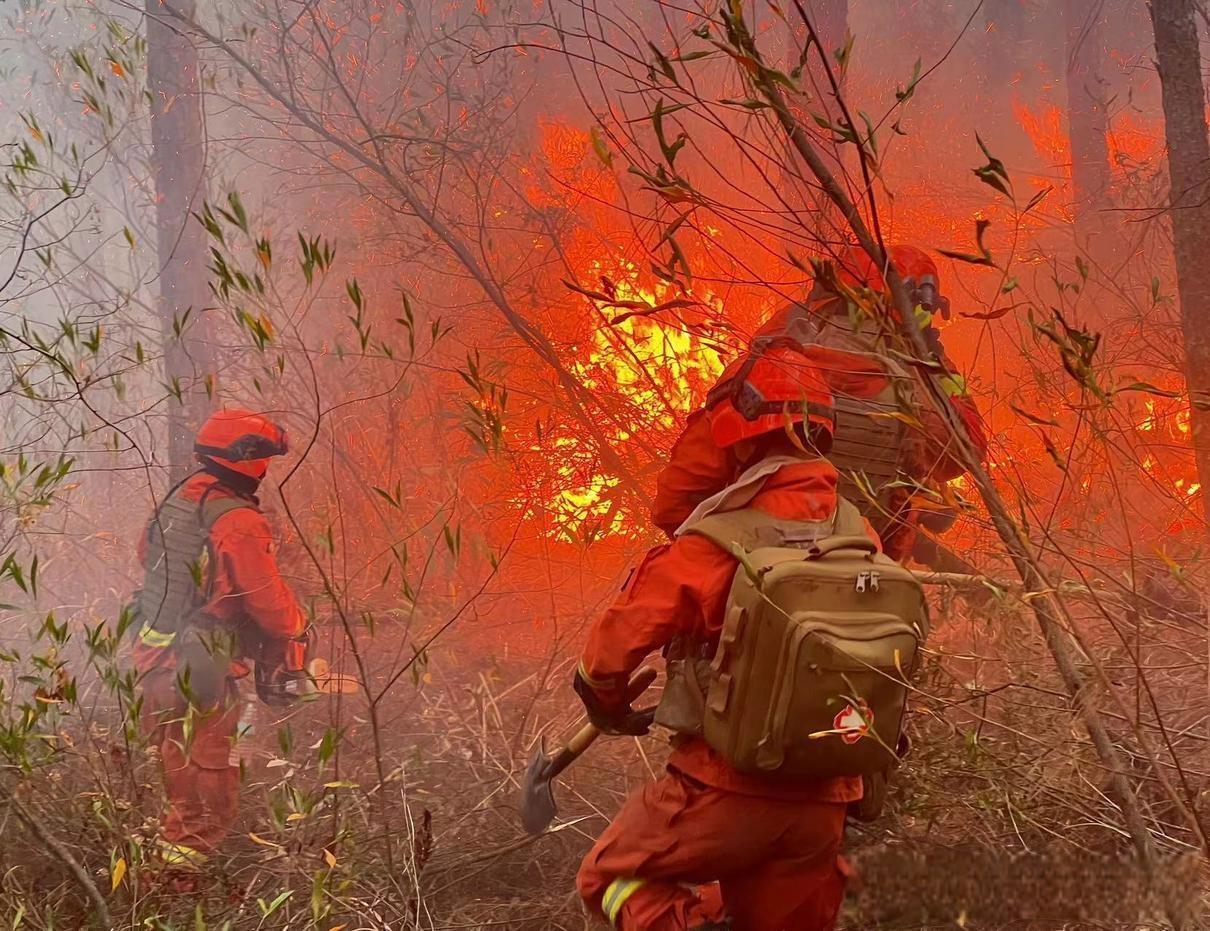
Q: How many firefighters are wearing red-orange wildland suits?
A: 3